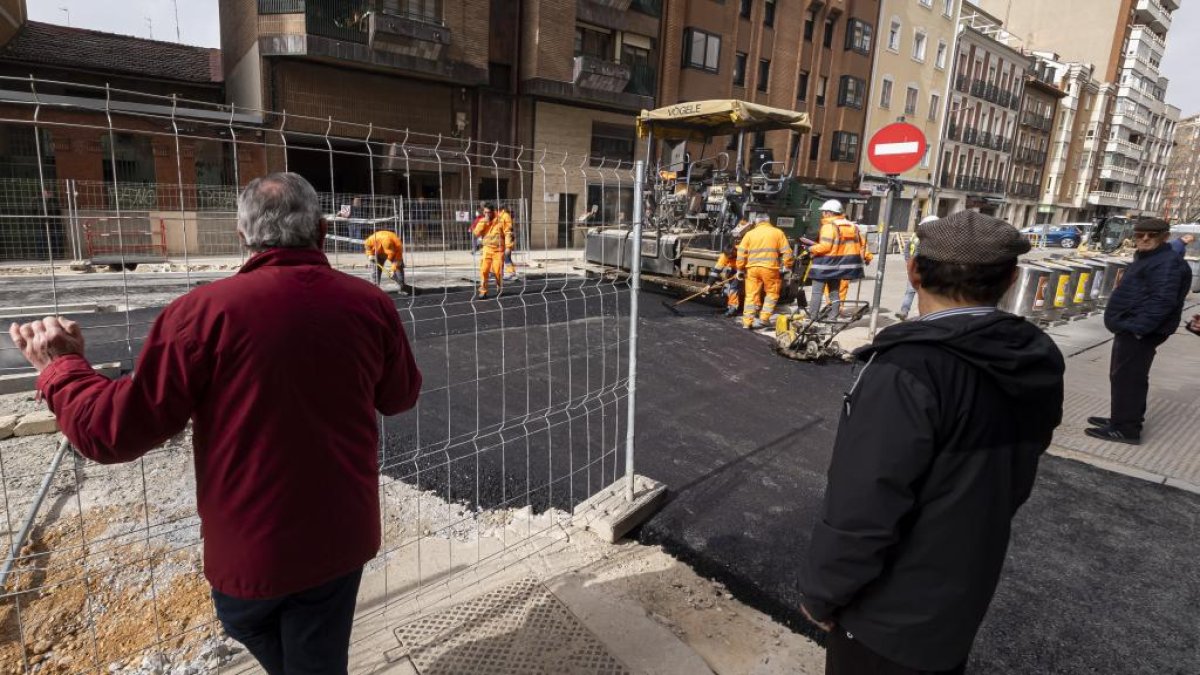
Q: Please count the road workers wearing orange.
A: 7